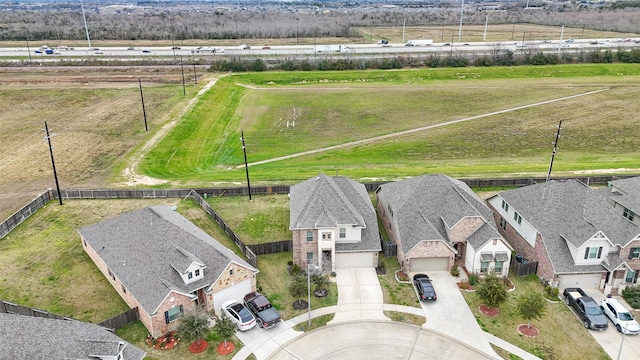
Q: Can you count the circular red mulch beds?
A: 4